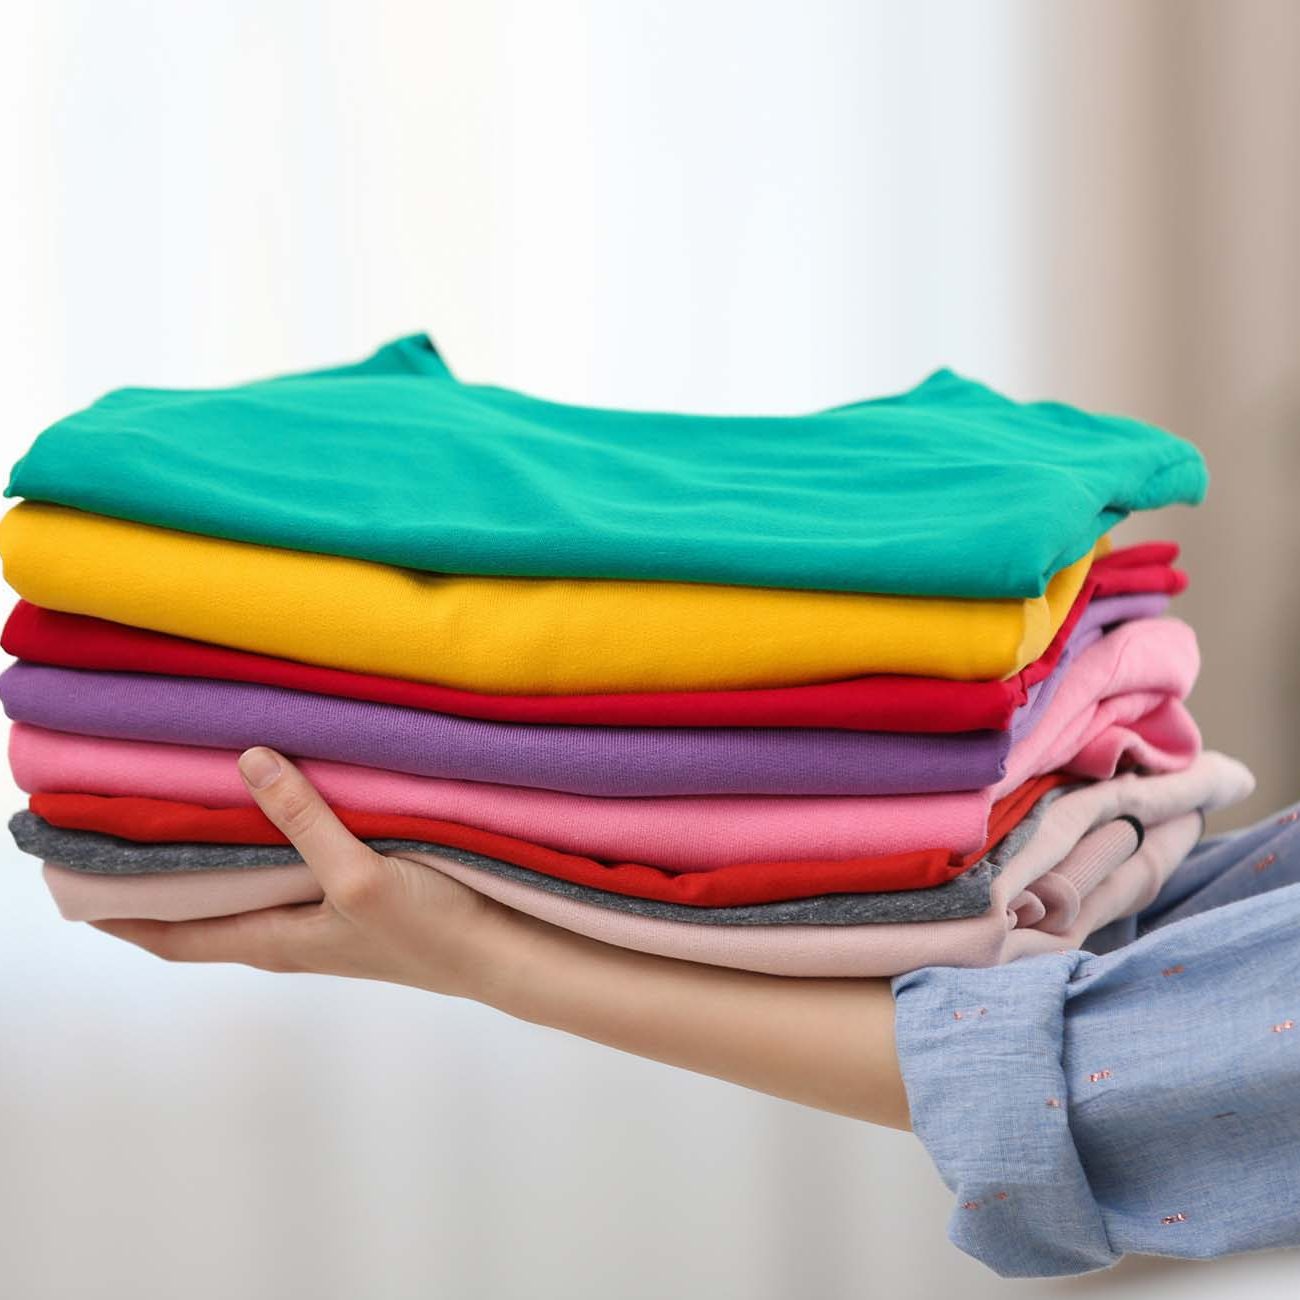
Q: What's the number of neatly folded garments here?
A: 8